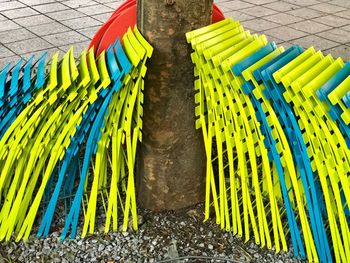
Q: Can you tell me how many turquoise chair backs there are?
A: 11